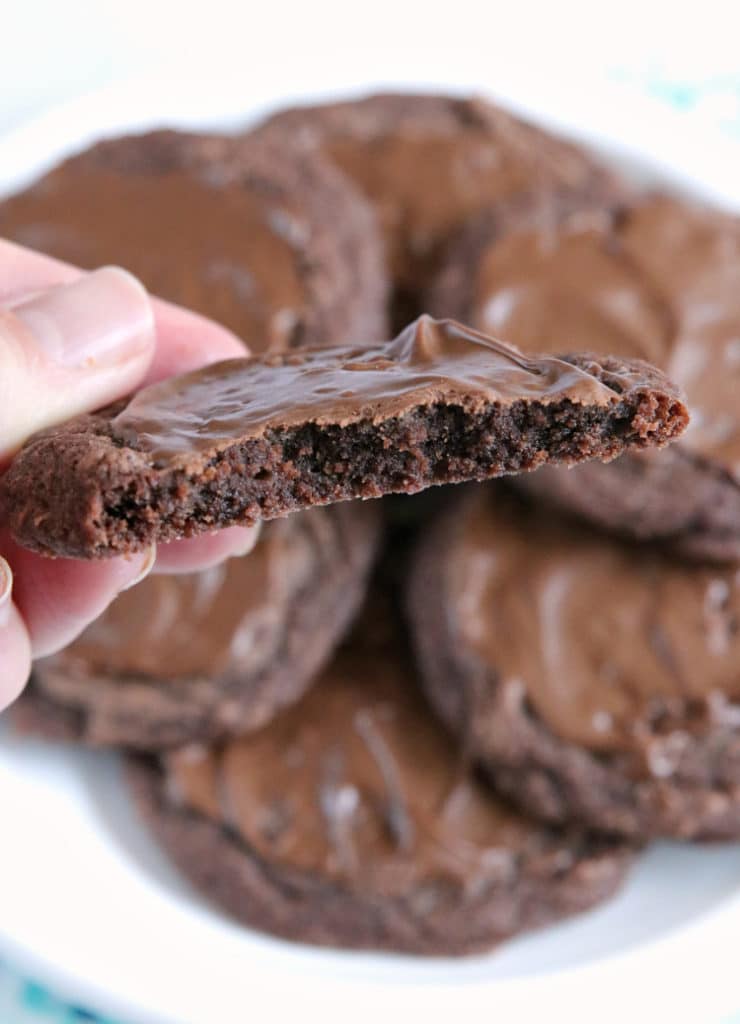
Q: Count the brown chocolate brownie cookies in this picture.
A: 7